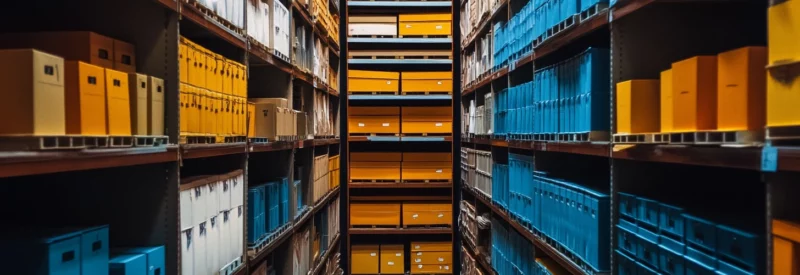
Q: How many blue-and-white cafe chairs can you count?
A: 0